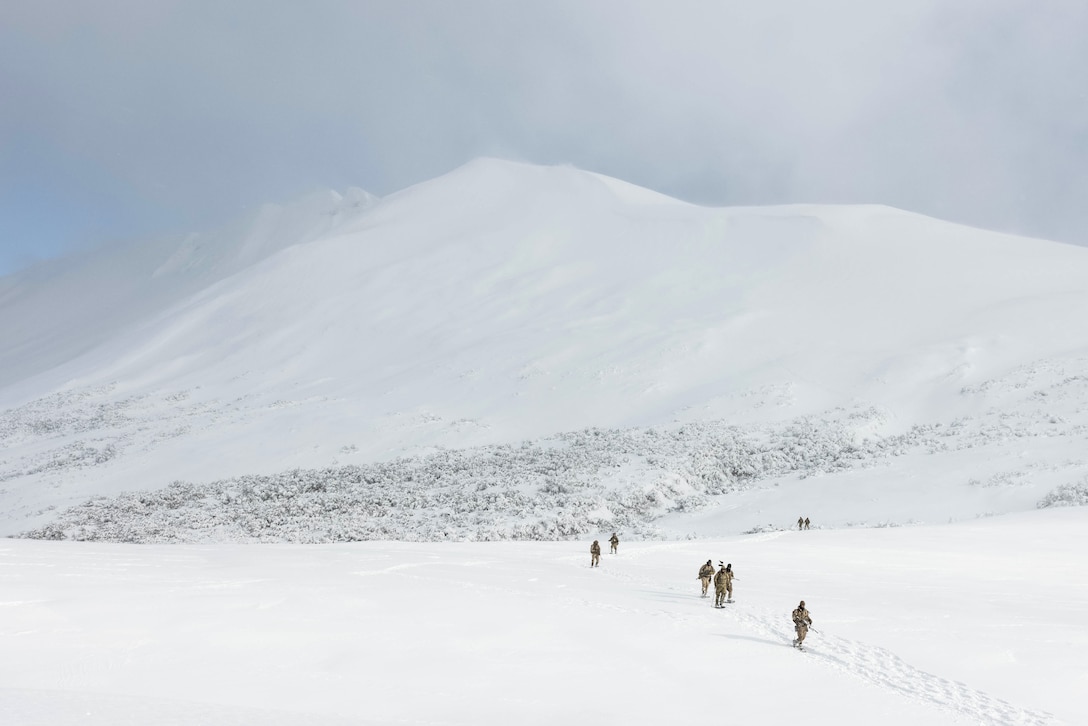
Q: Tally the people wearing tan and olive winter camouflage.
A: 8